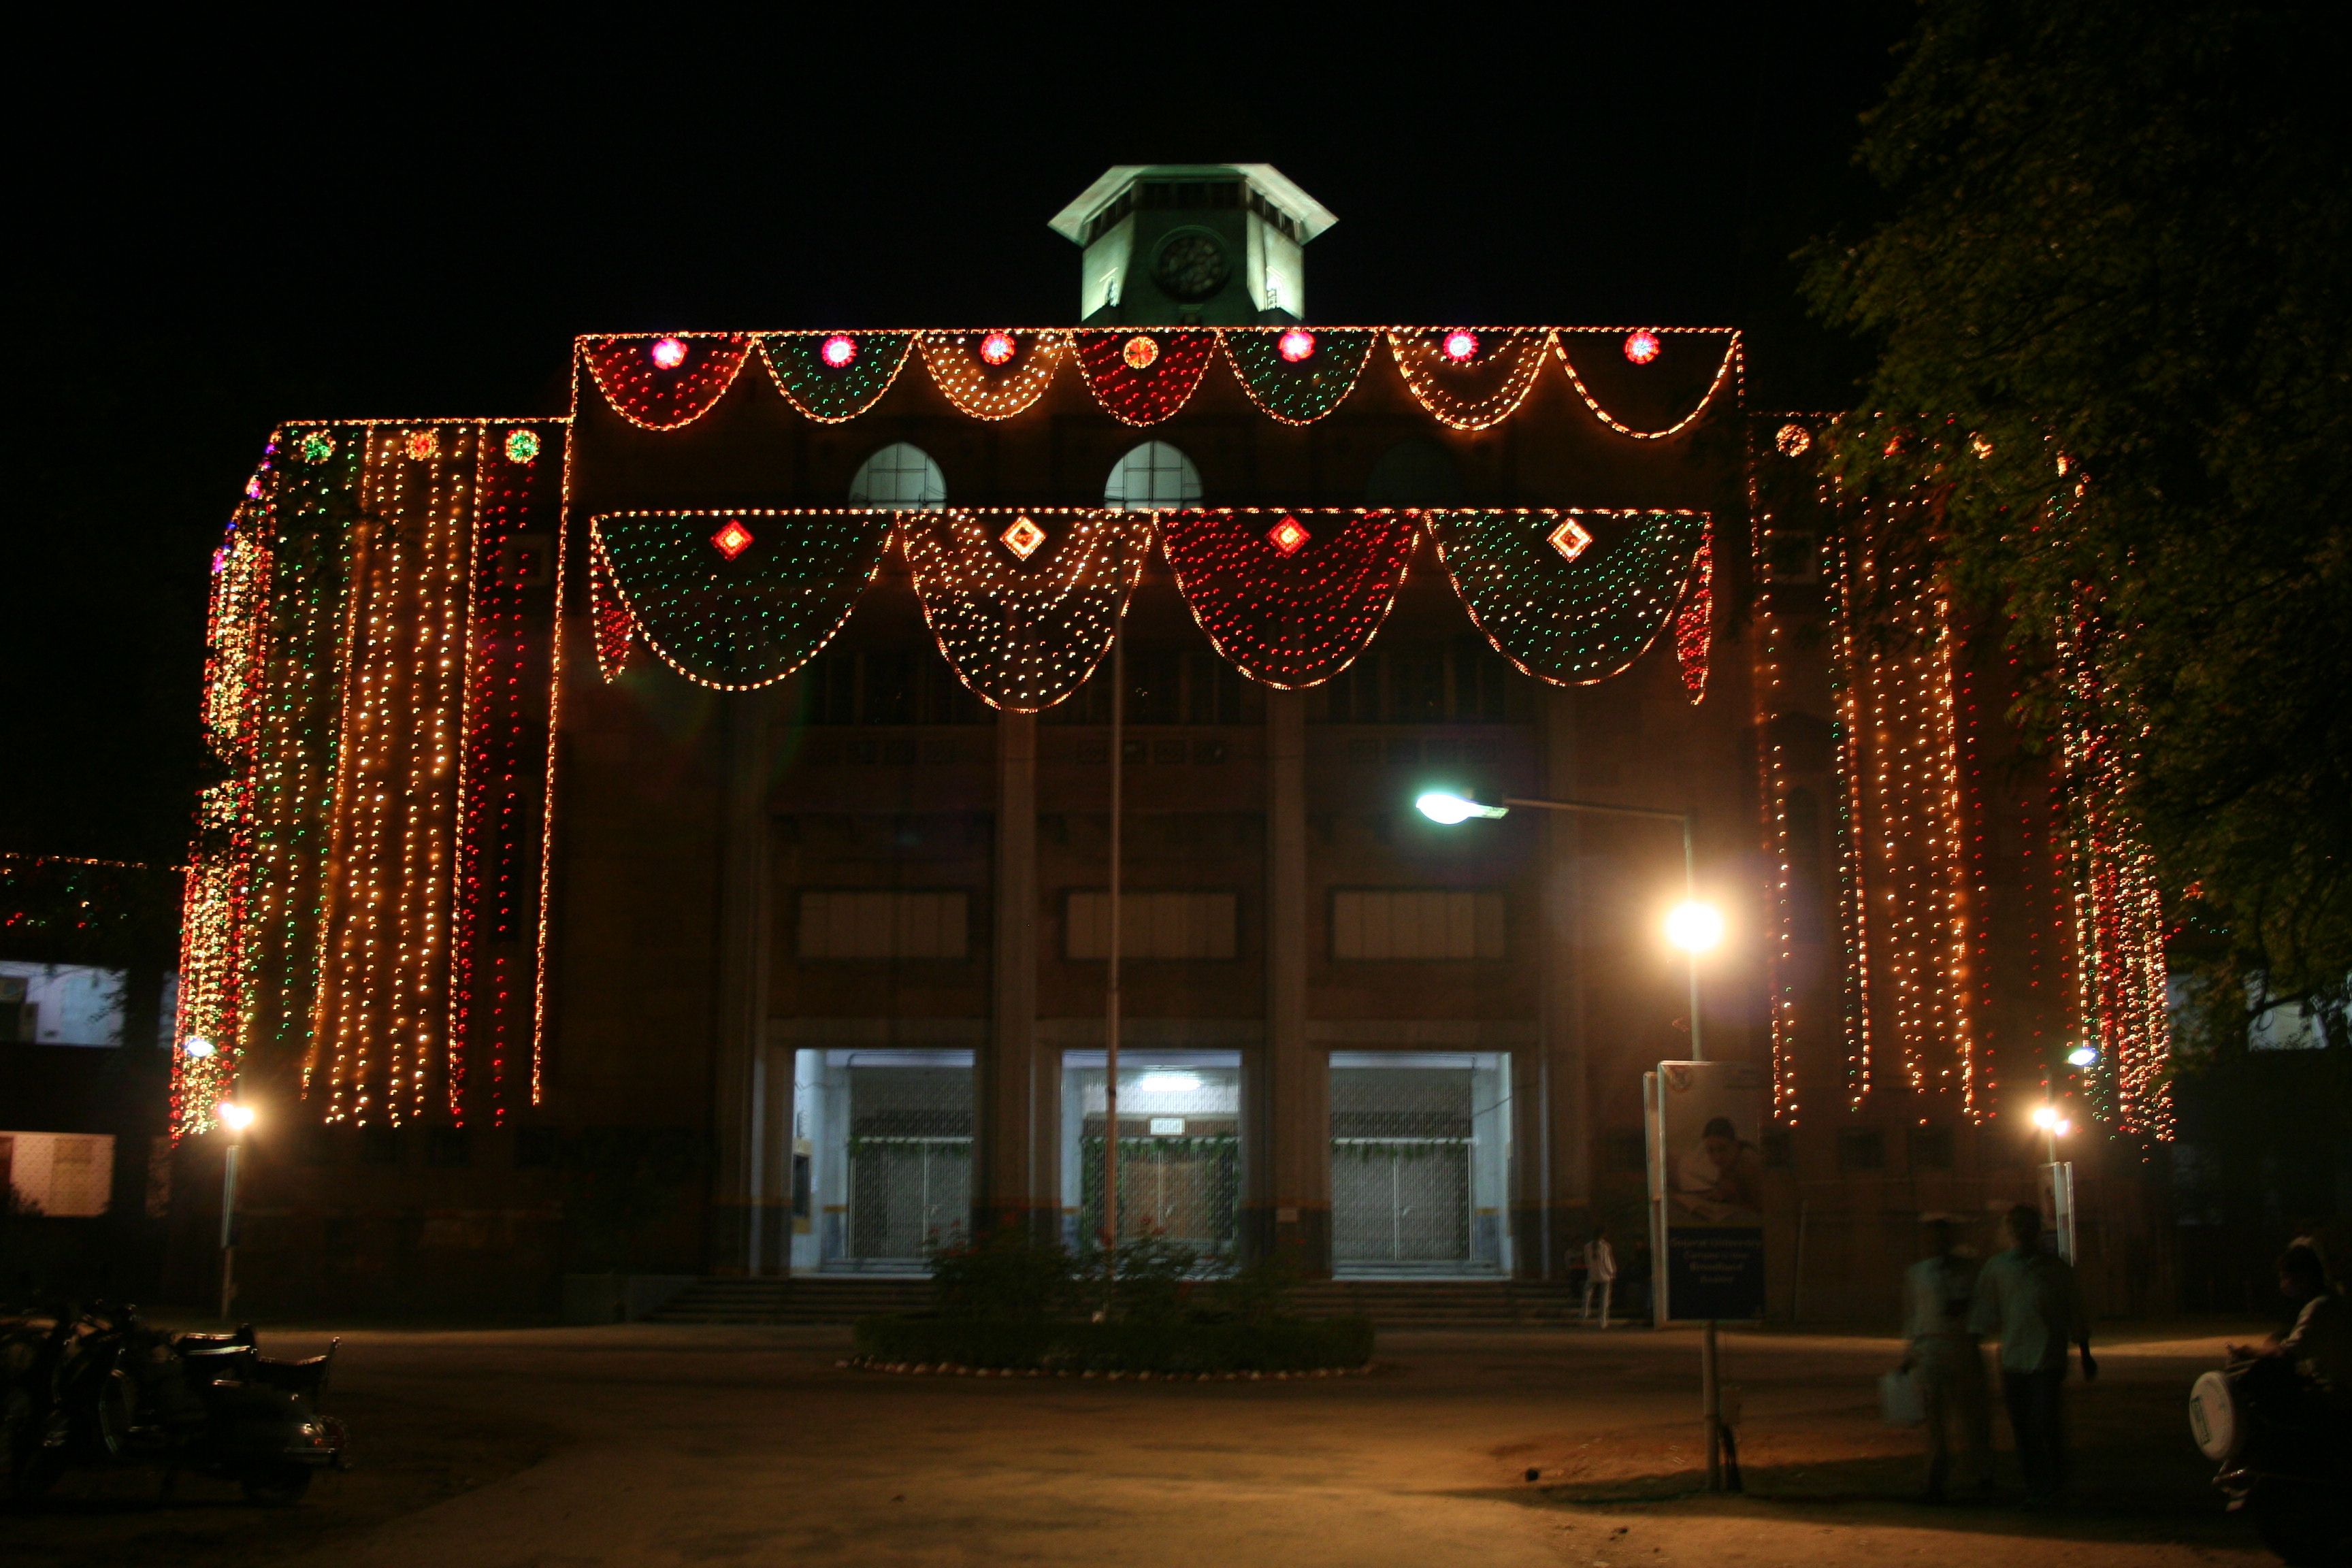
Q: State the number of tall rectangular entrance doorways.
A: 3